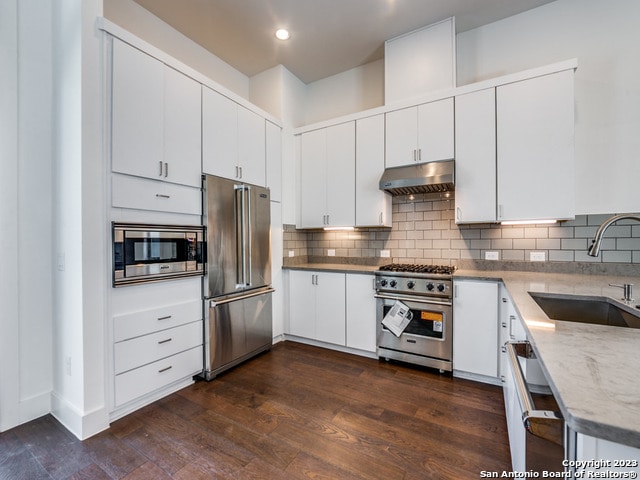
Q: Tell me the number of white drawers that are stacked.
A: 3